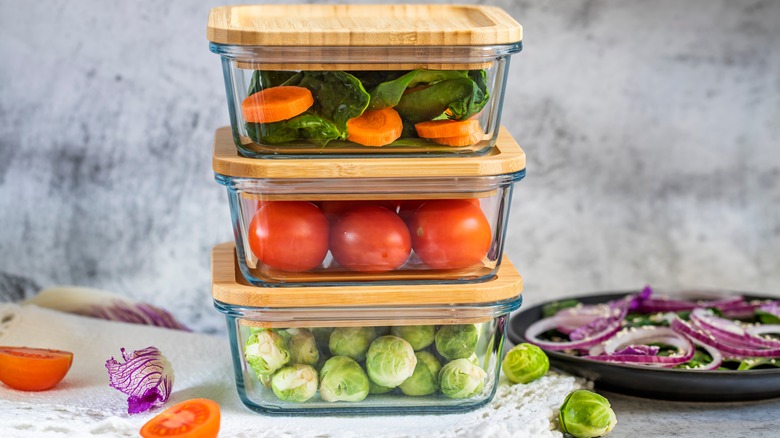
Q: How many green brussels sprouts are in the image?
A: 13